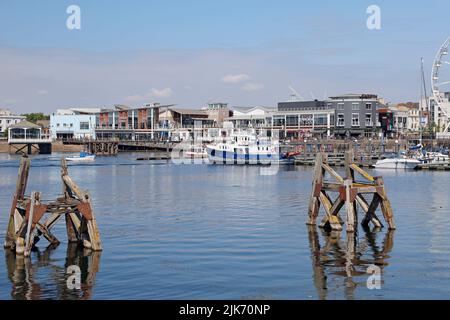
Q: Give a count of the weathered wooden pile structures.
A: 2